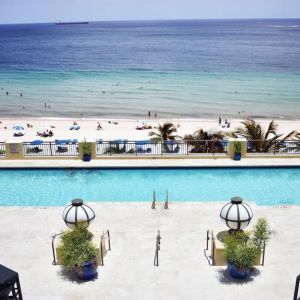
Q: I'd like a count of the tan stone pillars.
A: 3